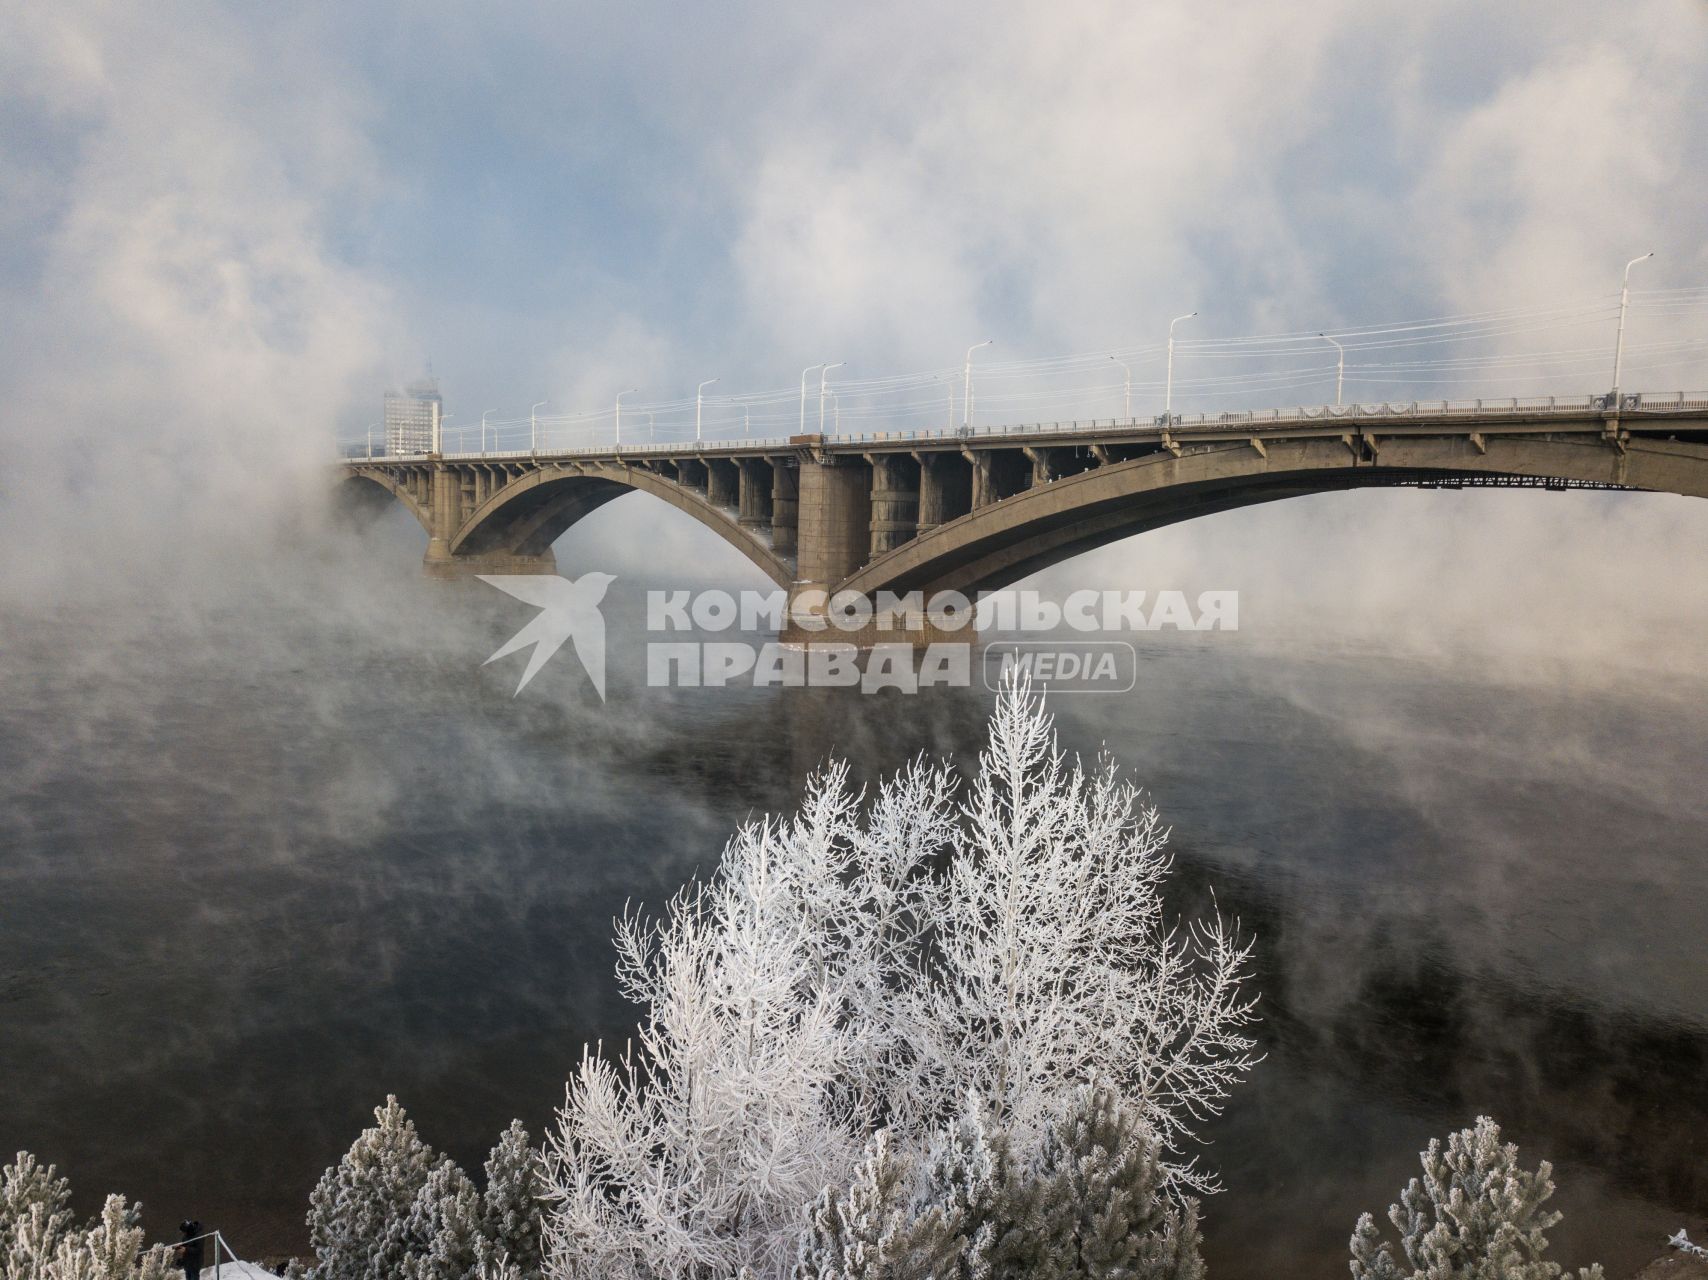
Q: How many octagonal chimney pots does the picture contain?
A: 0